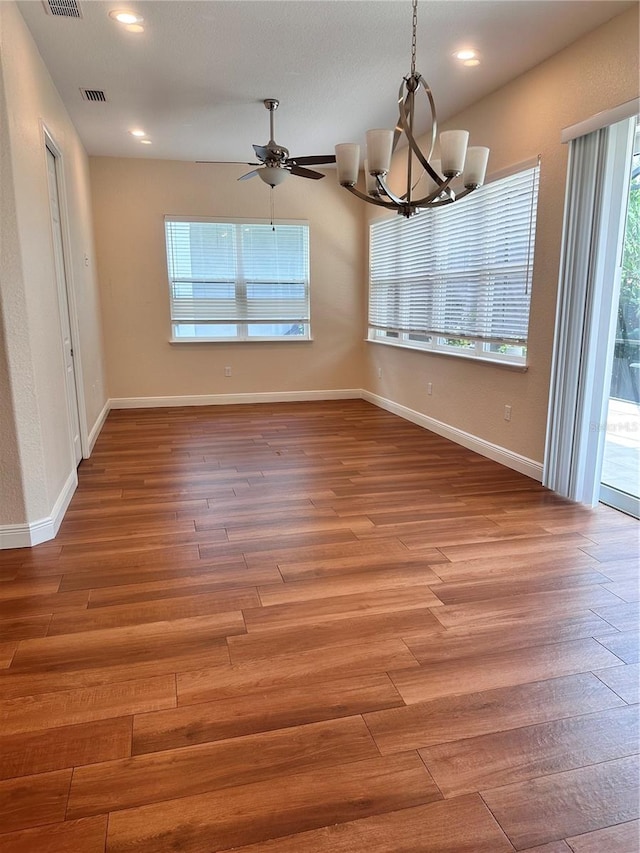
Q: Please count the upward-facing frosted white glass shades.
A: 6